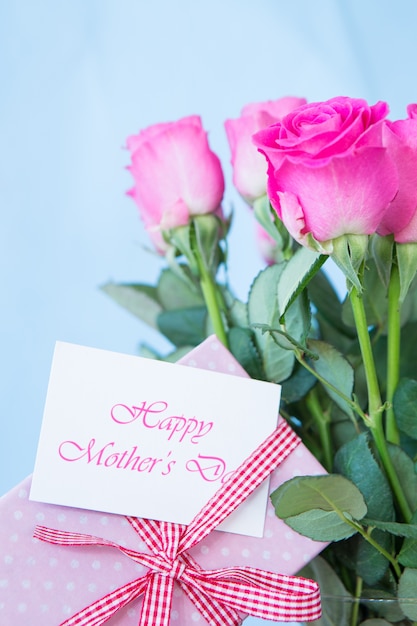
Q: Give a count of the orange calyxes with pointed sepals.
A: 0